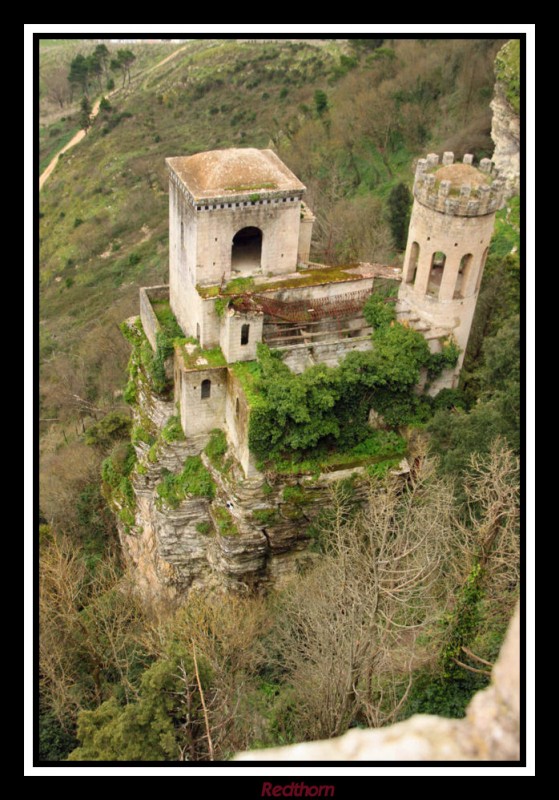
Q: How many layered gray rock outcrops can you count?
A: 1